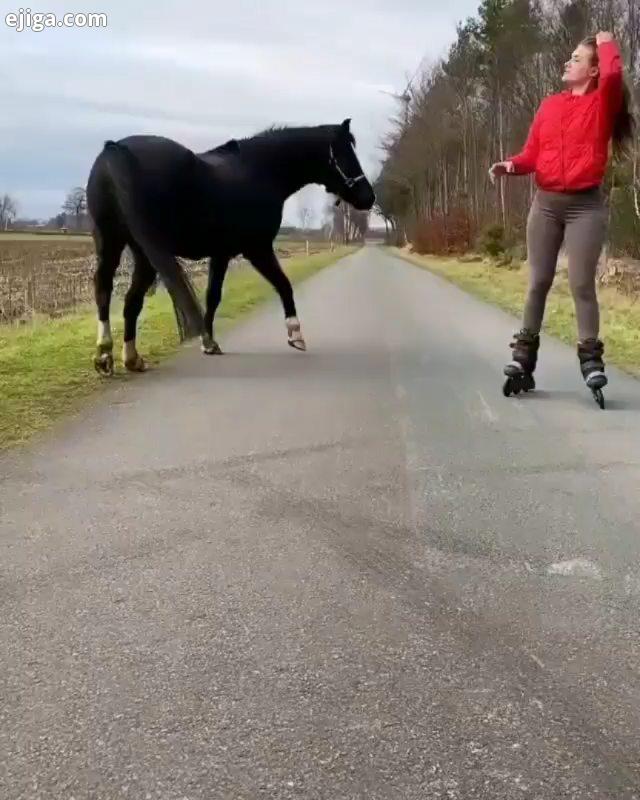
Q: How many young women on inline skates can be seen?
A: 1